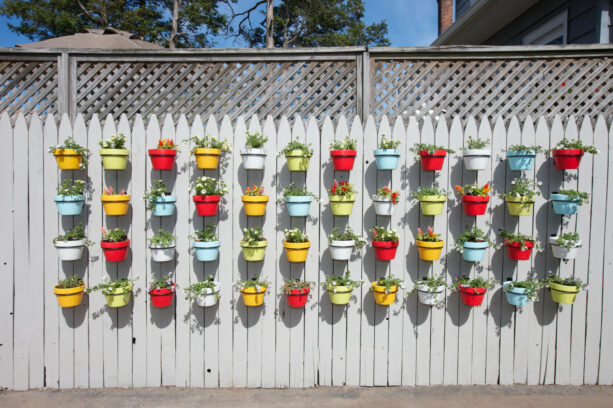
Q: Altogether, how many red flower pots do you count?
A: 12